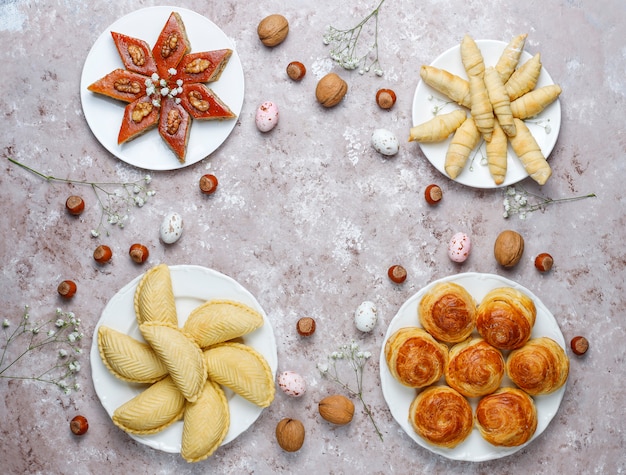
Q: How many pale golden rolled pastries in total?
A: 11